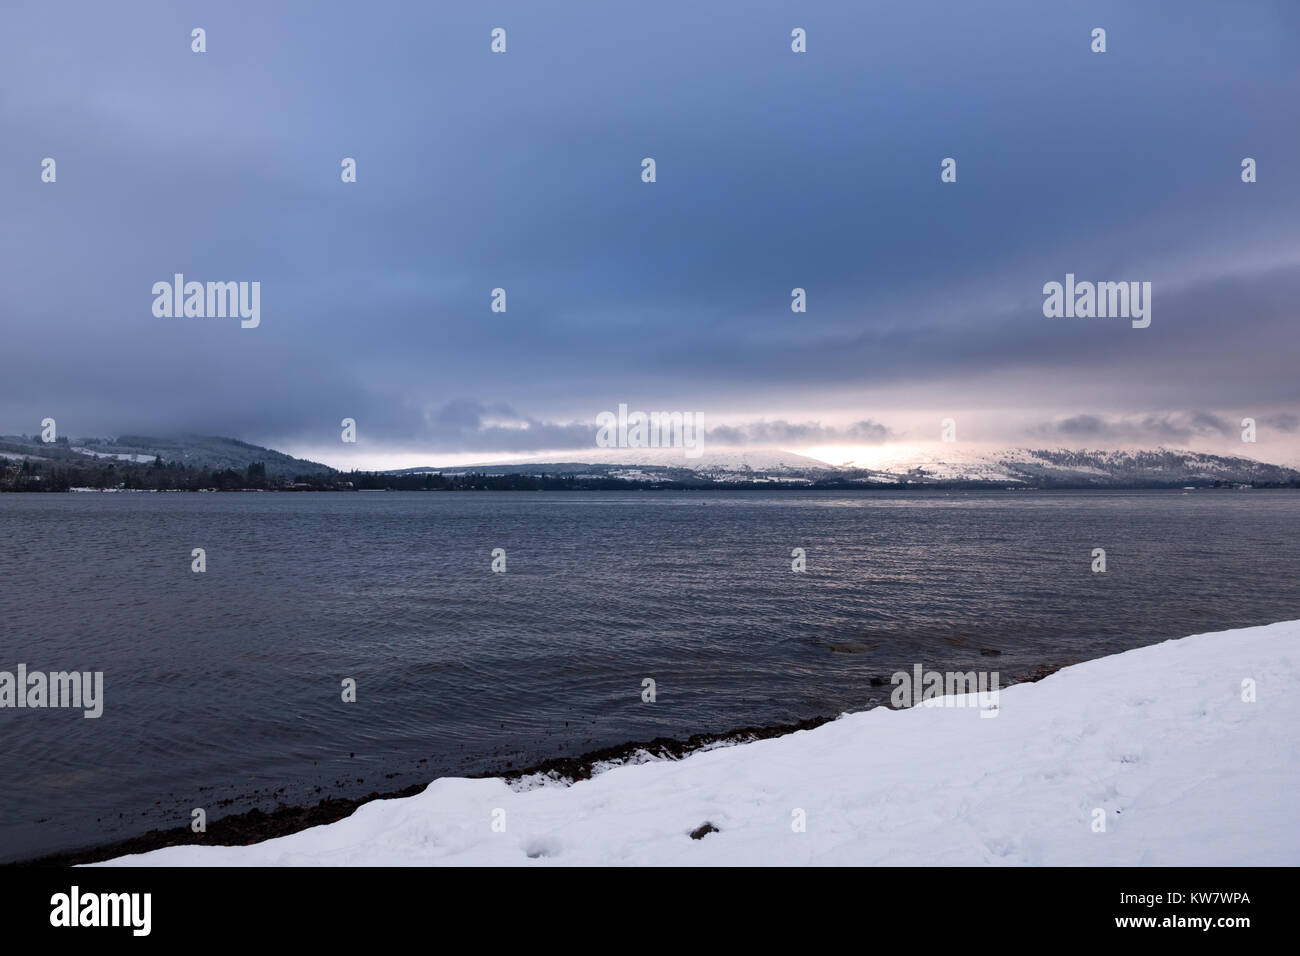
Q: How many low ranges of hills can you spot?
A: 3